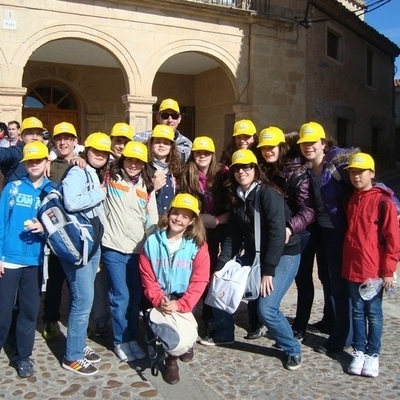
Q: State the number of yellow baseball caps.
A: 15